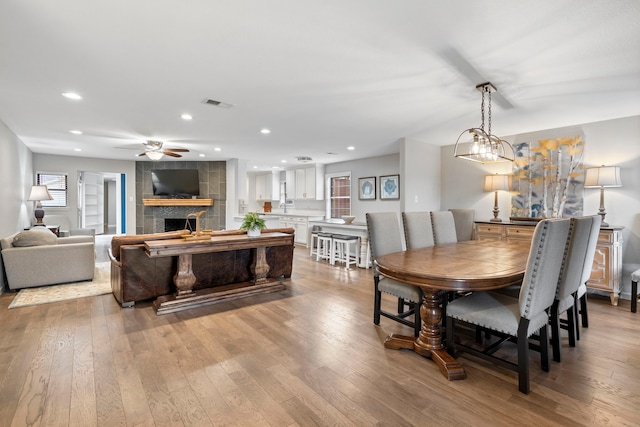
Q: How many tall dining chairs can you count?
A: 7